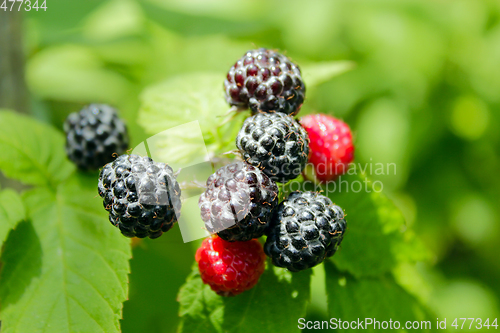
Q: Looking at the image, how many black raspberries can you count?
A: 6